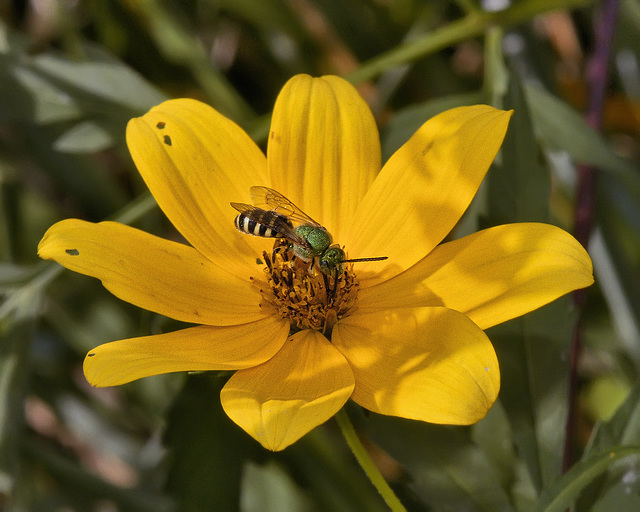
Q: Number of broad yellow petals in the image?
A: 8